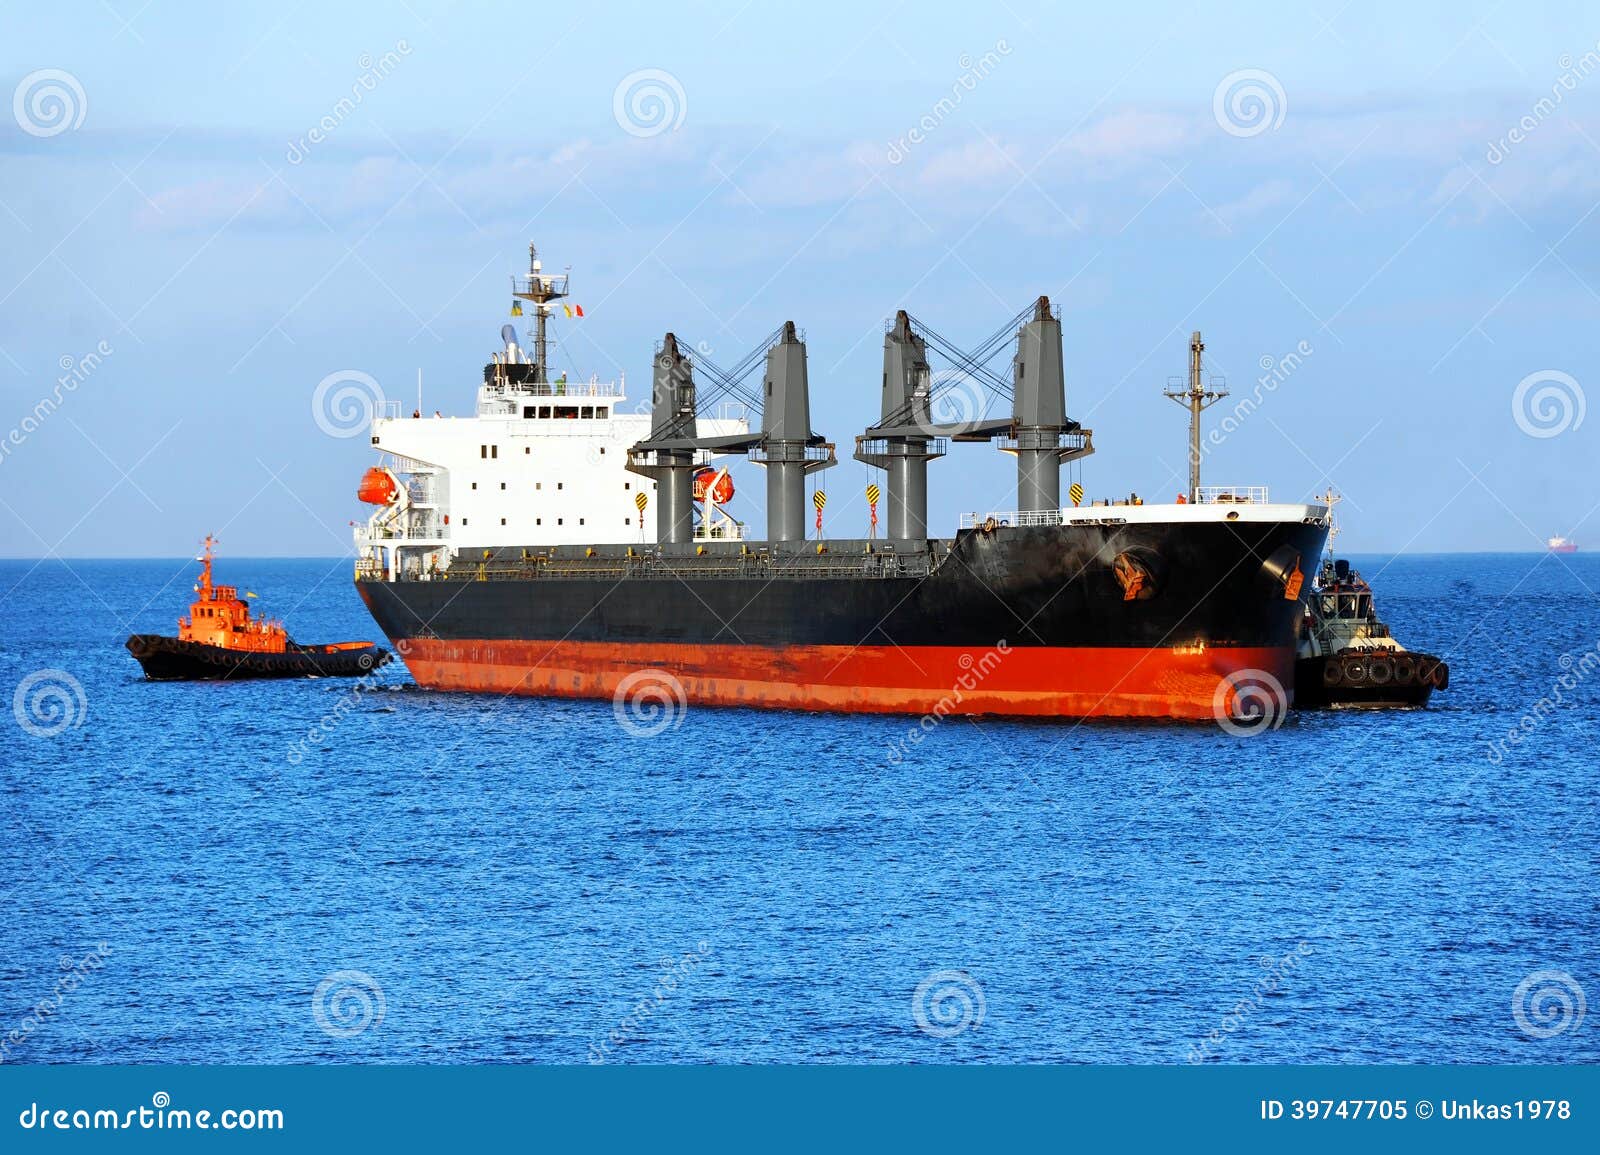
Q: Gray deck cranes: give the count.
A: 4